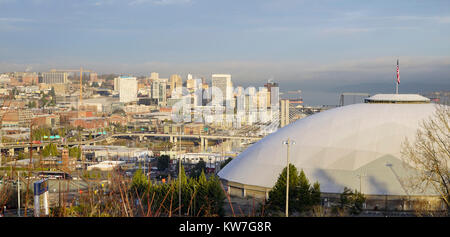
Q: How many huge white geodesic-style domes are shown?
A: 1